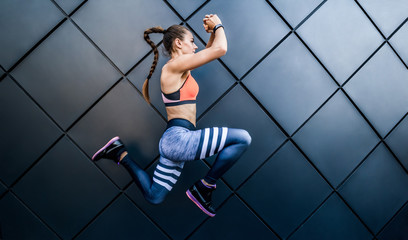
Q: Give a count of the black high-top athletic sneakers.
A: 2